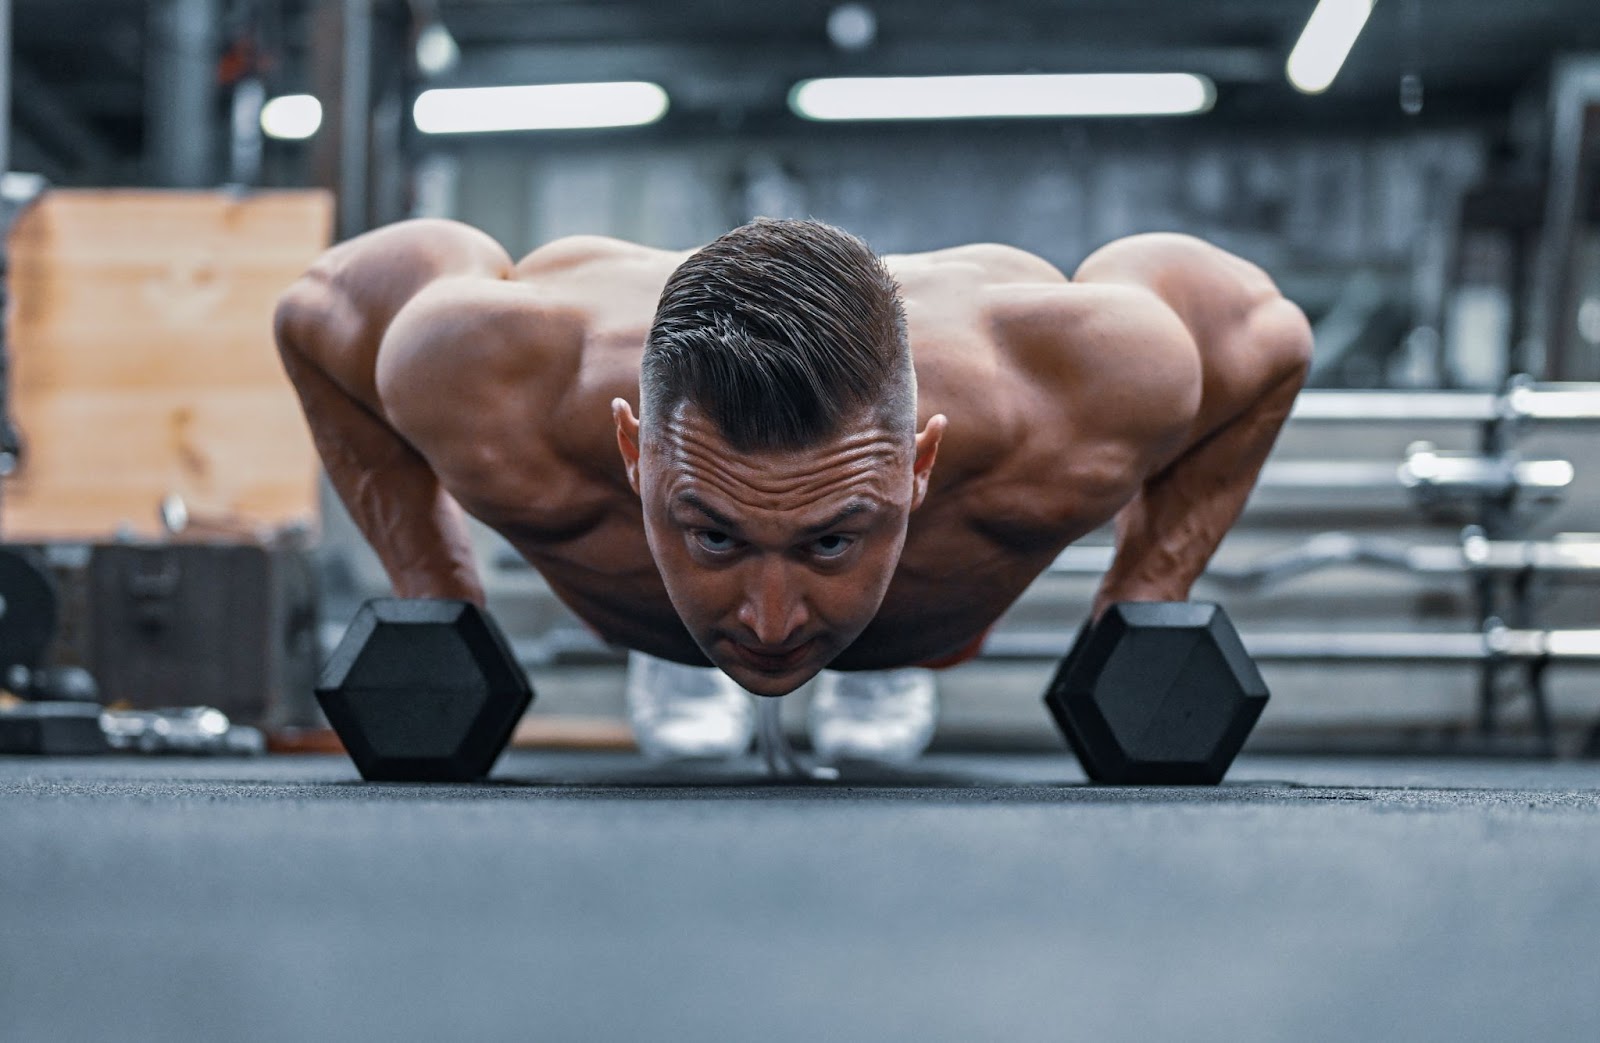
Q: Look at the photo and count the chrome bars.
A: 4